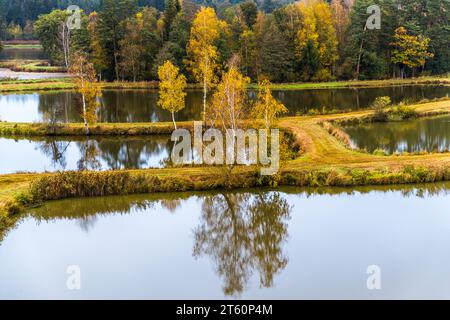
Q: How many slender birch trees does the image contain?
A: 5